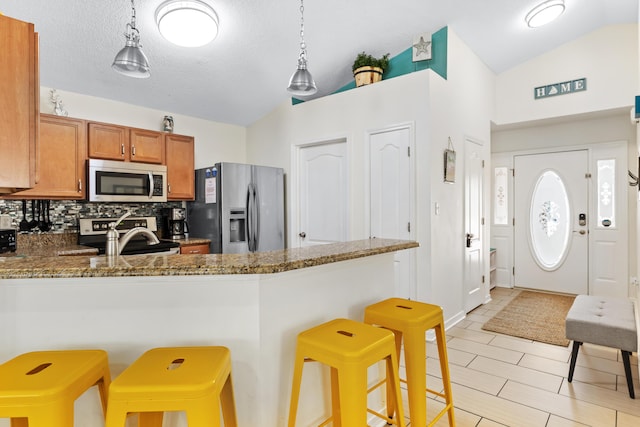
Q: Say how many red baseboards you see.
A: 0